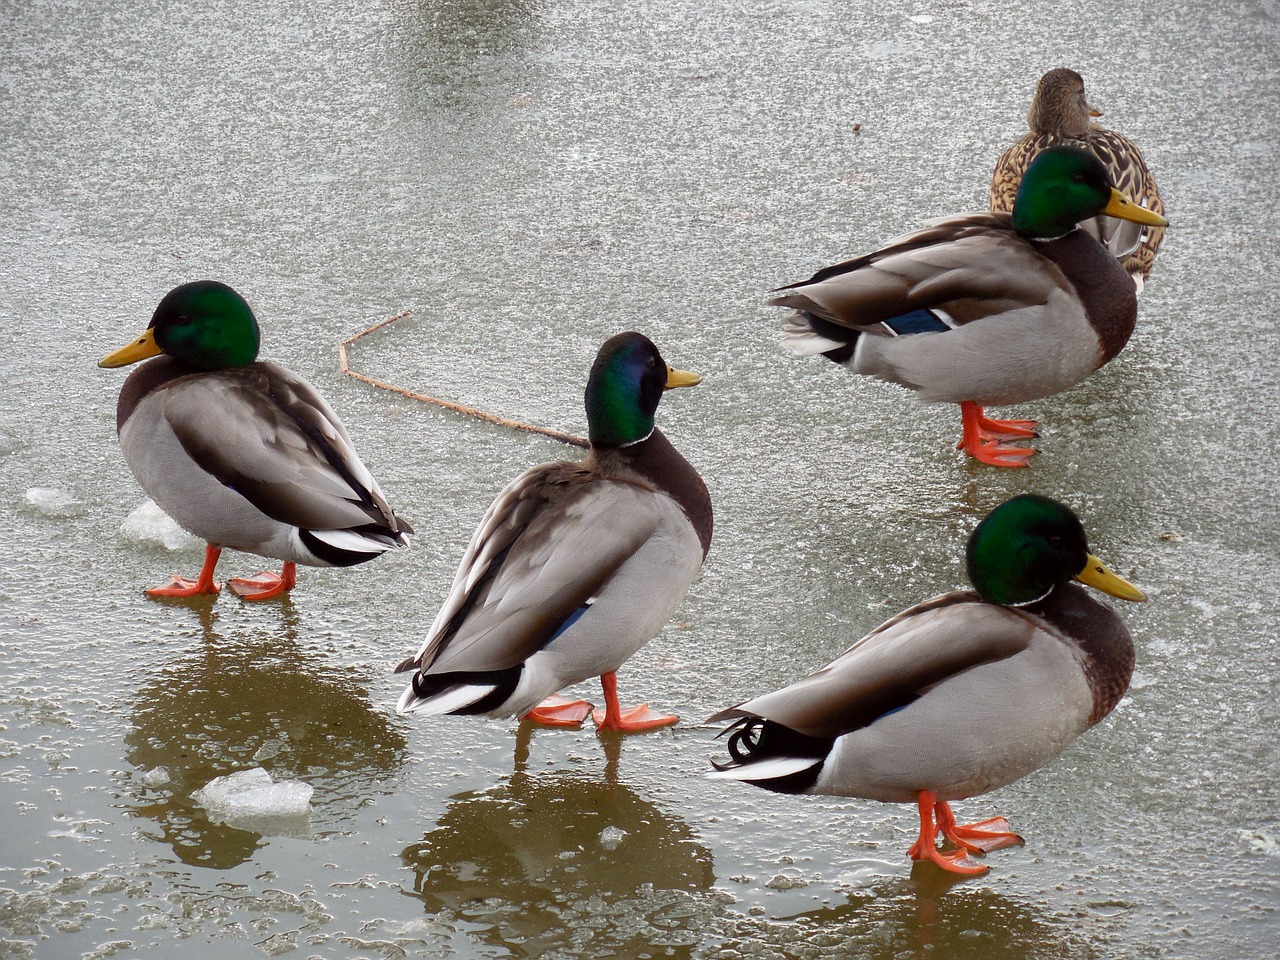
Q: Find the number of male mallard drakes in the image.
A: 4